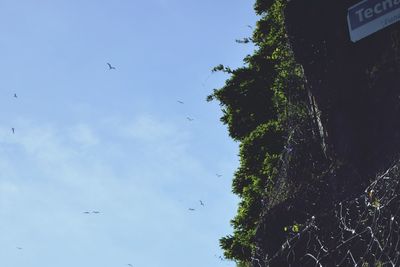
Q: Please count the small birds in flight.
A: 12